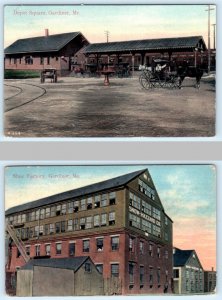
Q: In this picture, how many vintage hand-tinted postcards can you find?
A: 2